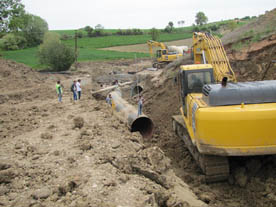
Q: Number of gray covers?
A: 1